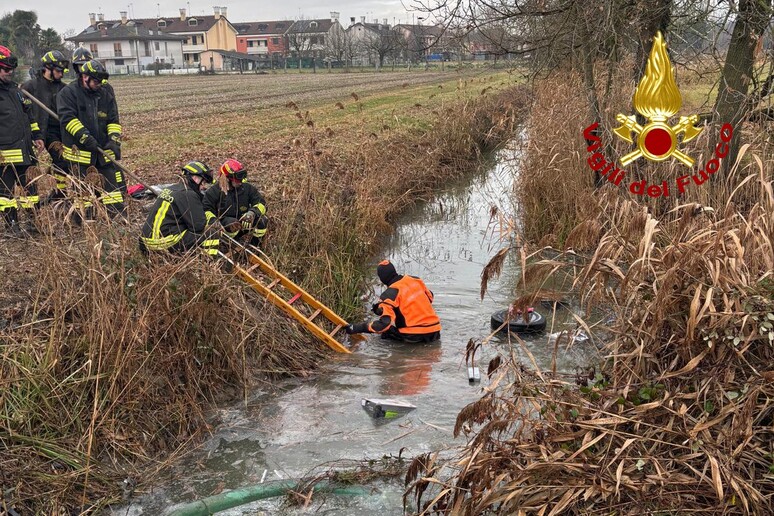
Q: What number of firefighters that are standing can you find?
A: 4